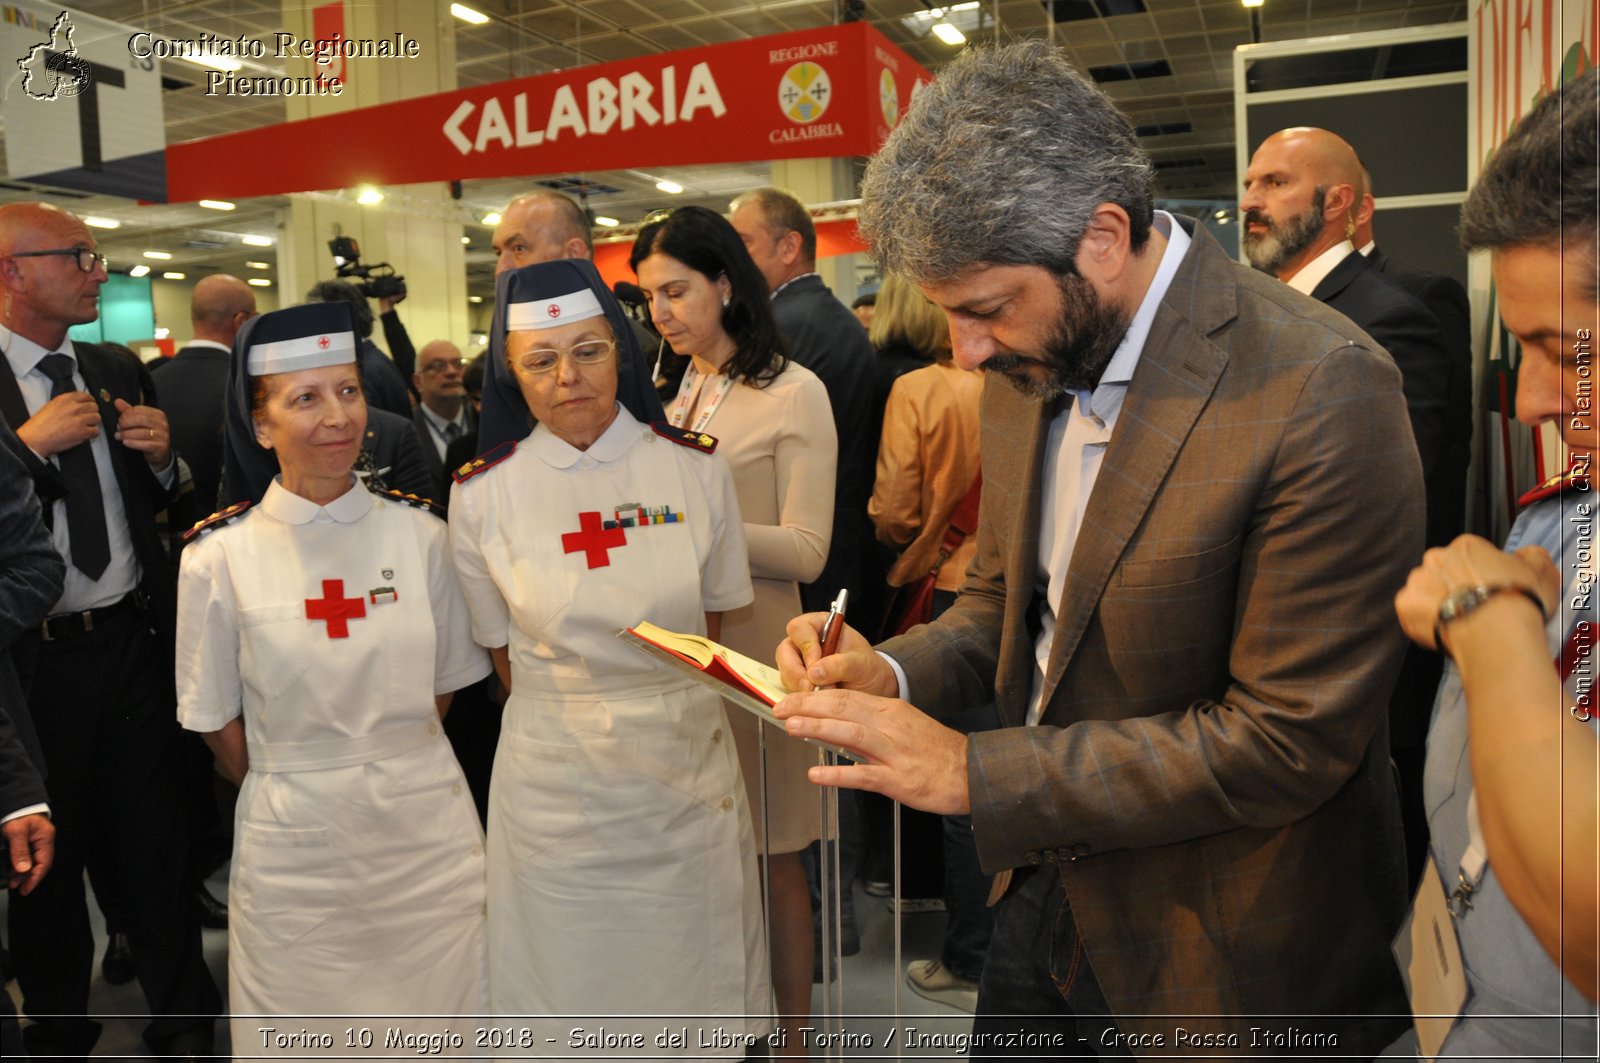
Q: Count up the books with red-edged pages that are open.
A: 1